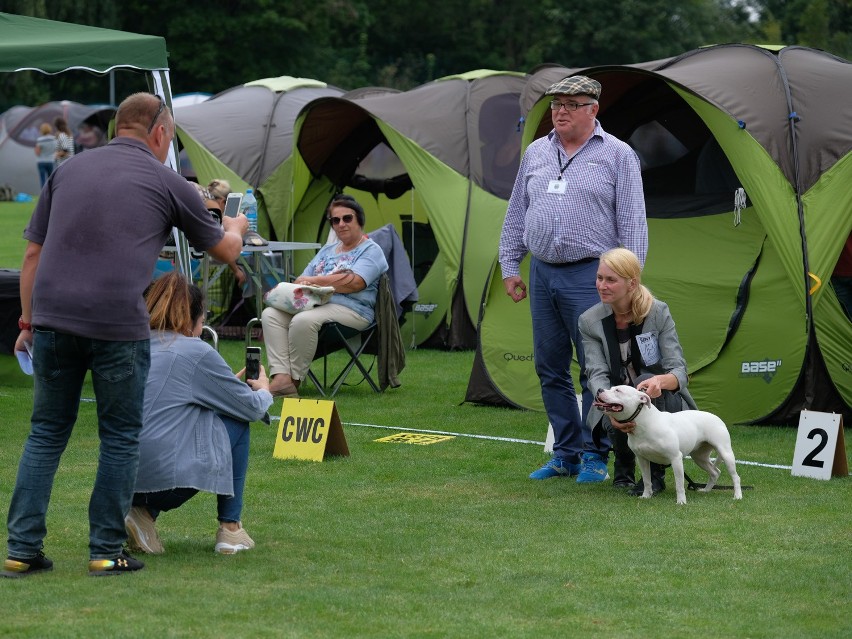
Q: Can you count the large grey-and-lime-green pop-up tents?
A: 3